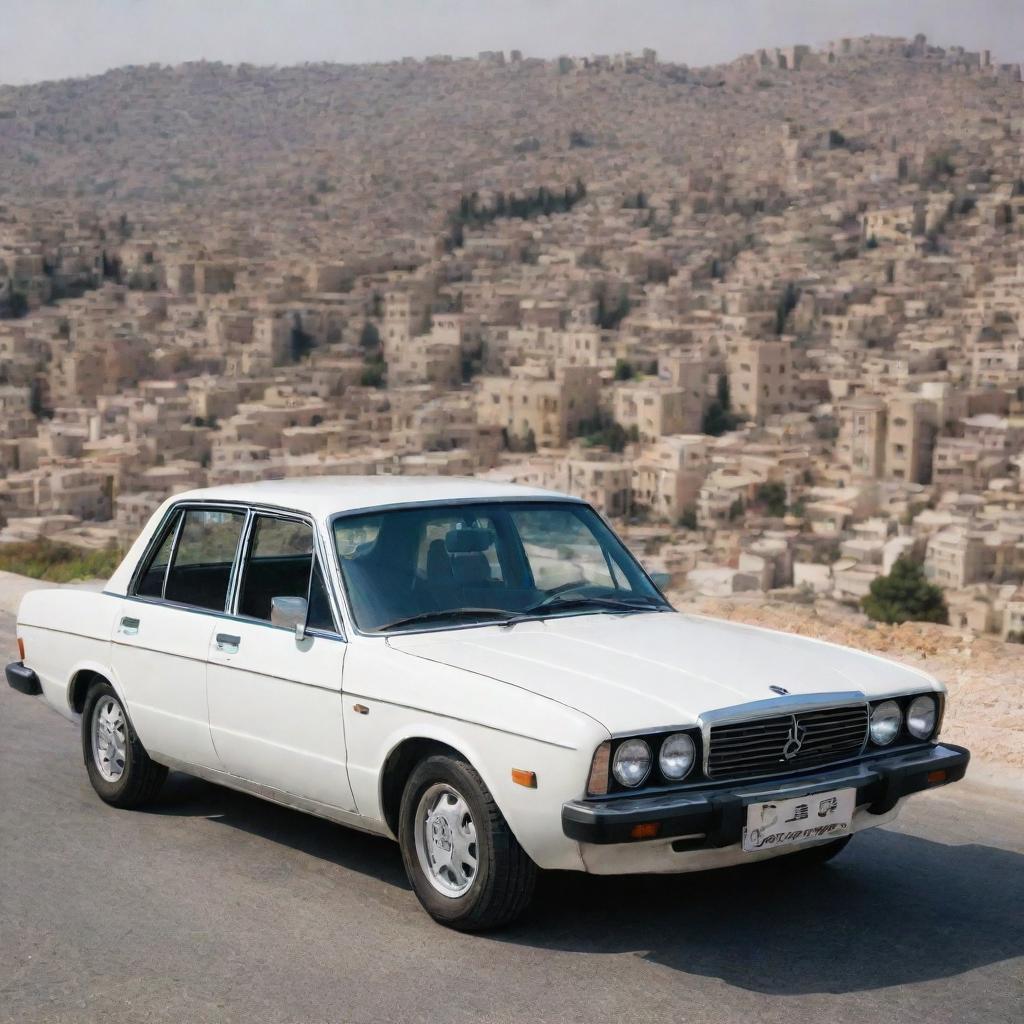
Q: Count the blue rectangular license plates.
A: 0